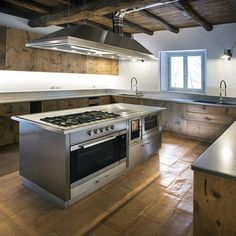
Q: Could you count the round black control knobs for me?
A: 5